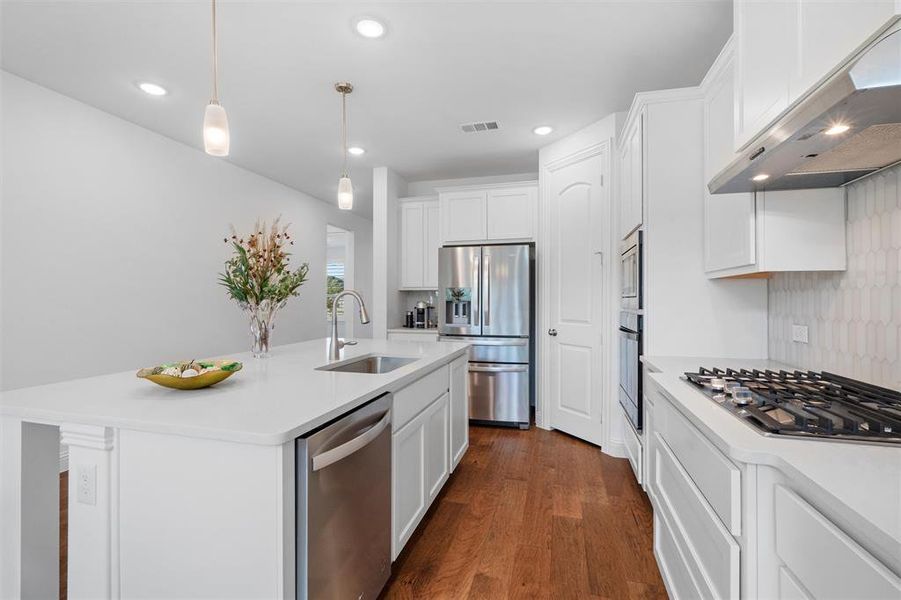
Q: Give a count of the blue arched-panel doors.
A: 0